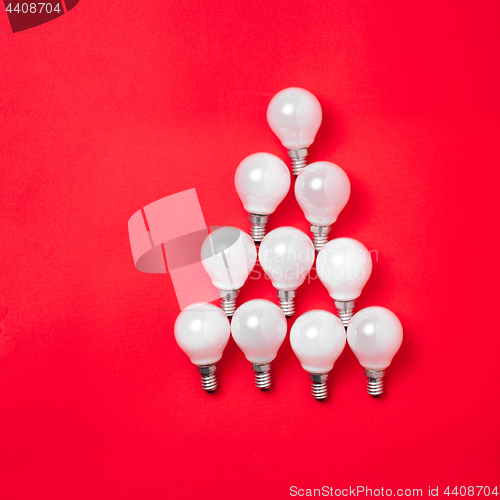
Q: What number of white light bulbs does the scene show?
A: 10